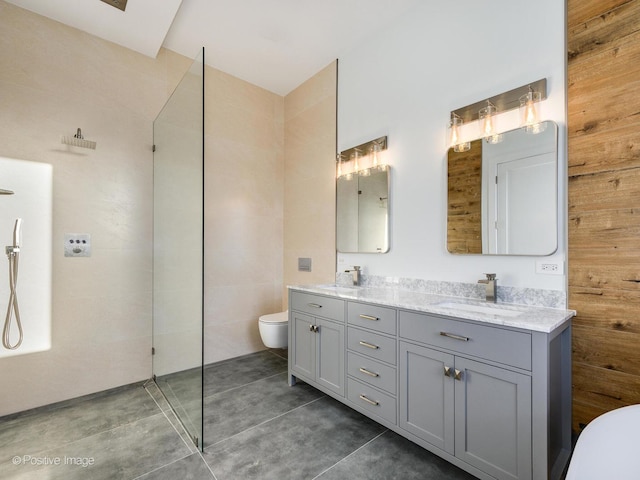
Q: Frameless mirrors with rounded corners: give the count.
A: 2